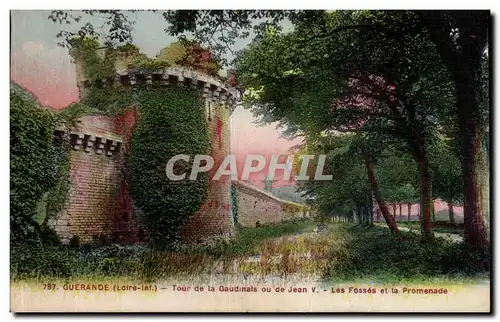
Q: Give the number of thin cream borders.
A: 1